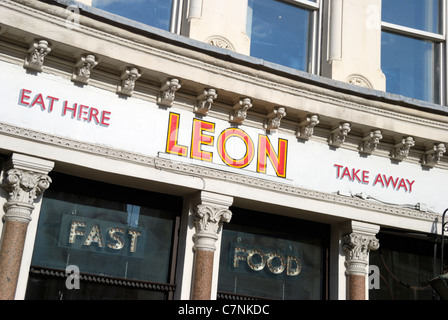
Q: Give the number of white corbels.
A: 12